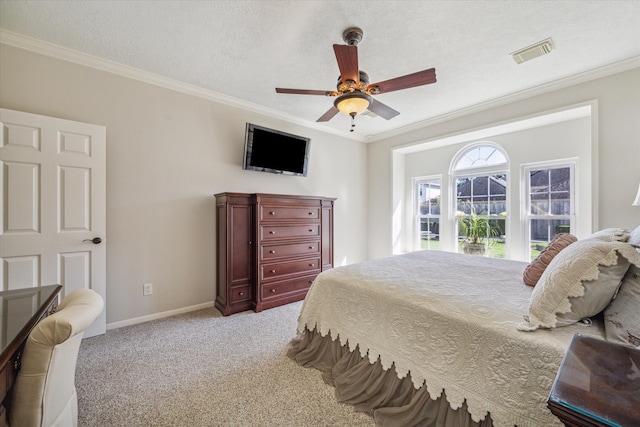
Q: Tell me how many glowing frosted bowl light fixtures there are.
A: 1